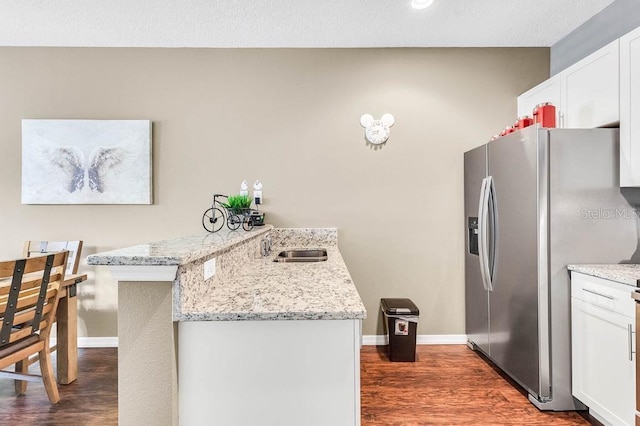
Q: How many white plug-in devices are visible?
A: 2